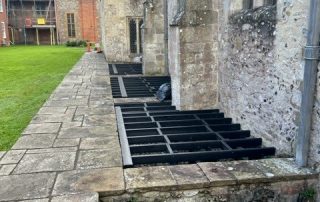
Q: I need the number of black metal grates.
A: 3